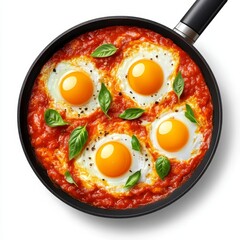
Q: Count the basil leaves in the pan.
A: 11